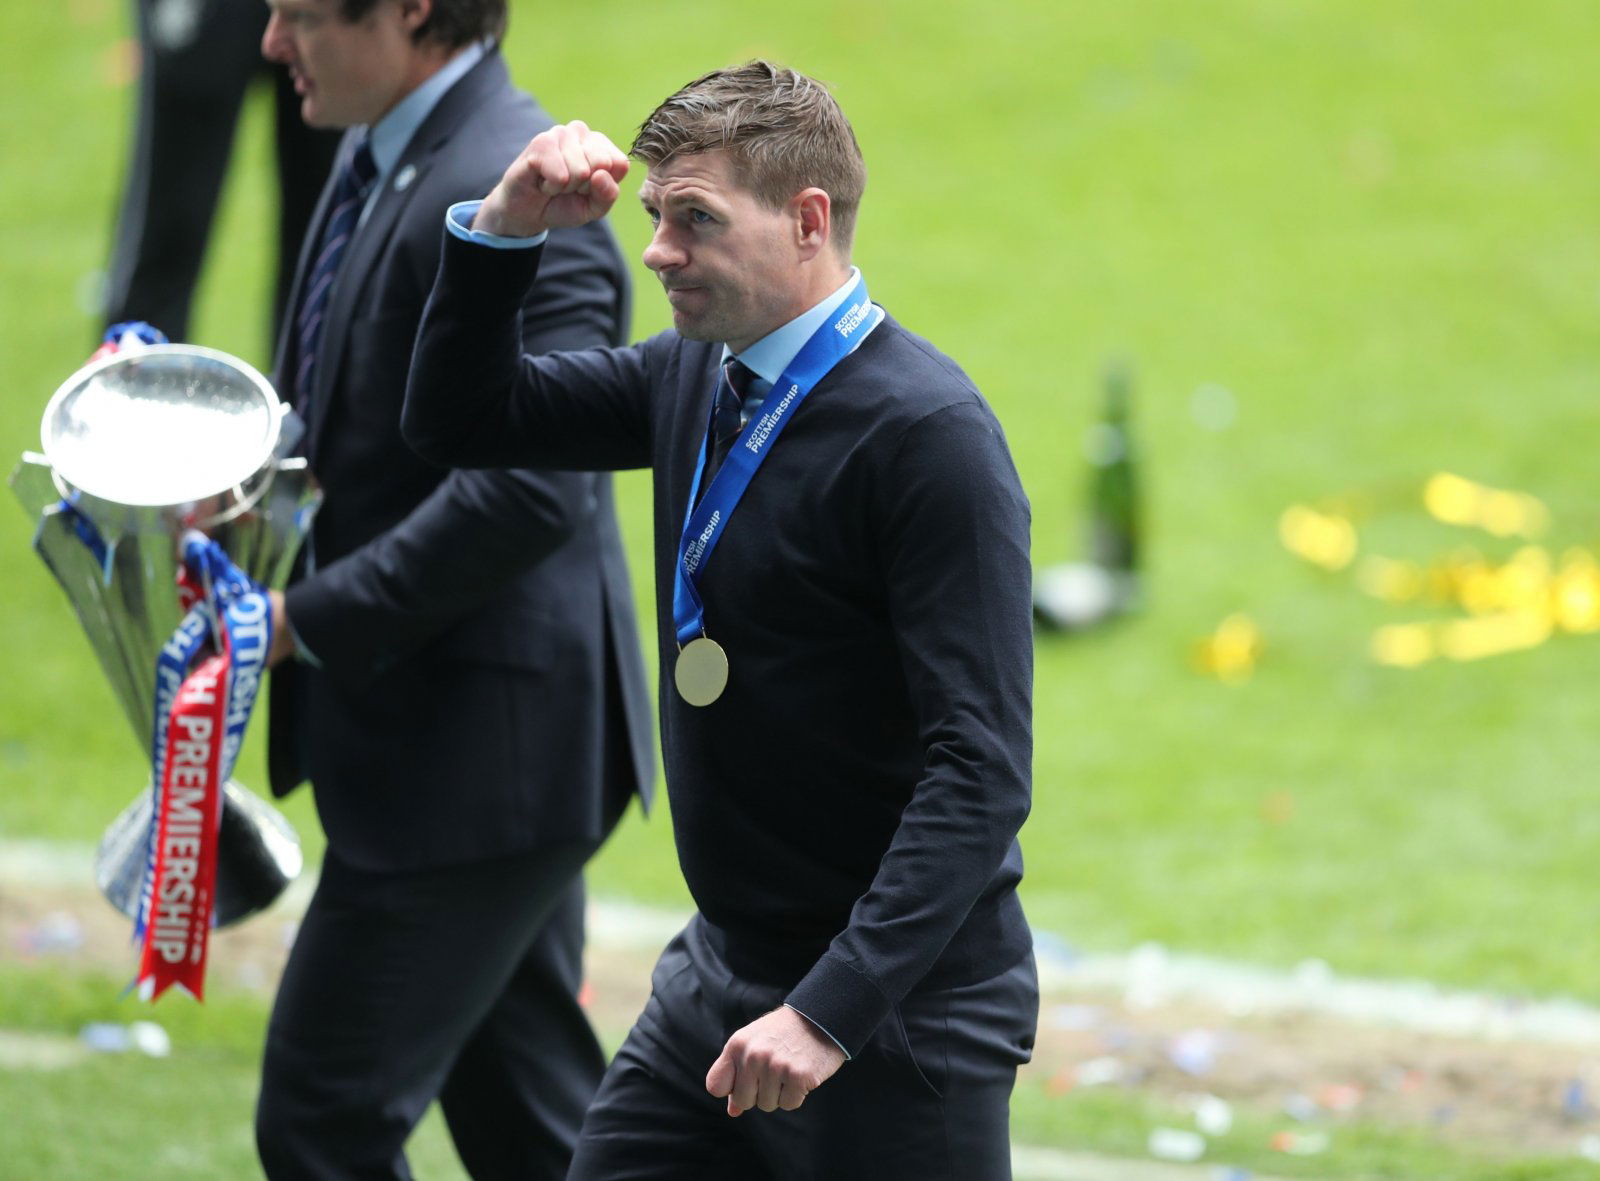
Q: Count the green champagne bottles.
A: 1